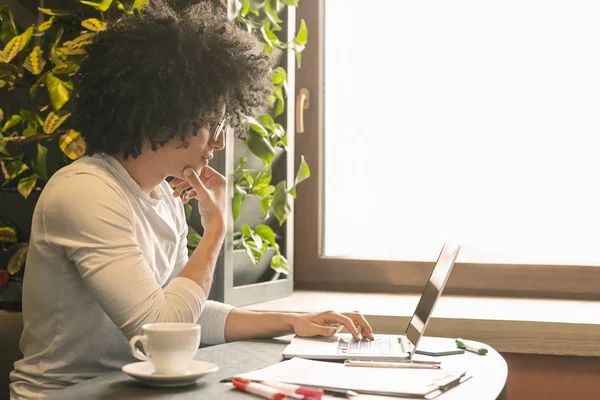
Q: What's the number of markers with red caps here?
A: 2